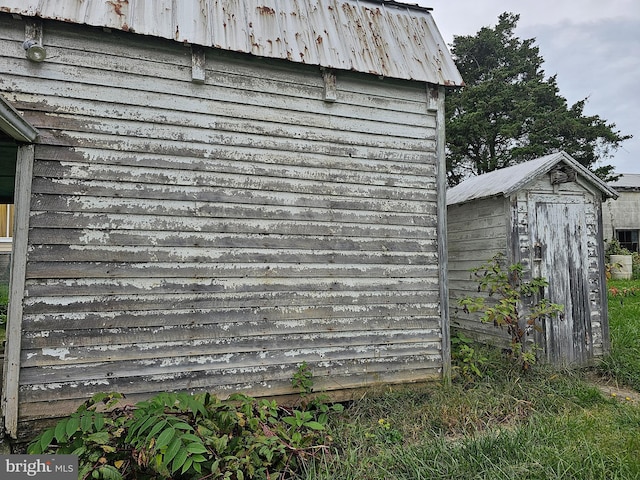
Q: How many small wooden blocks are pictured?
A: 4